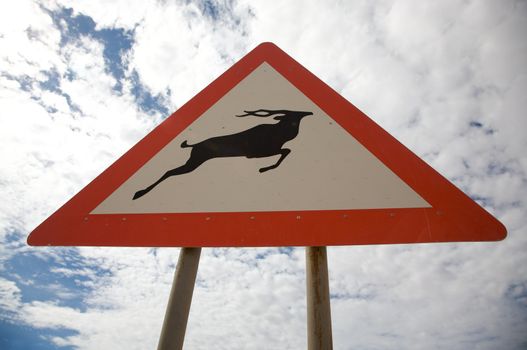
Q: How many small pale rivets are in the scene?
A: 9